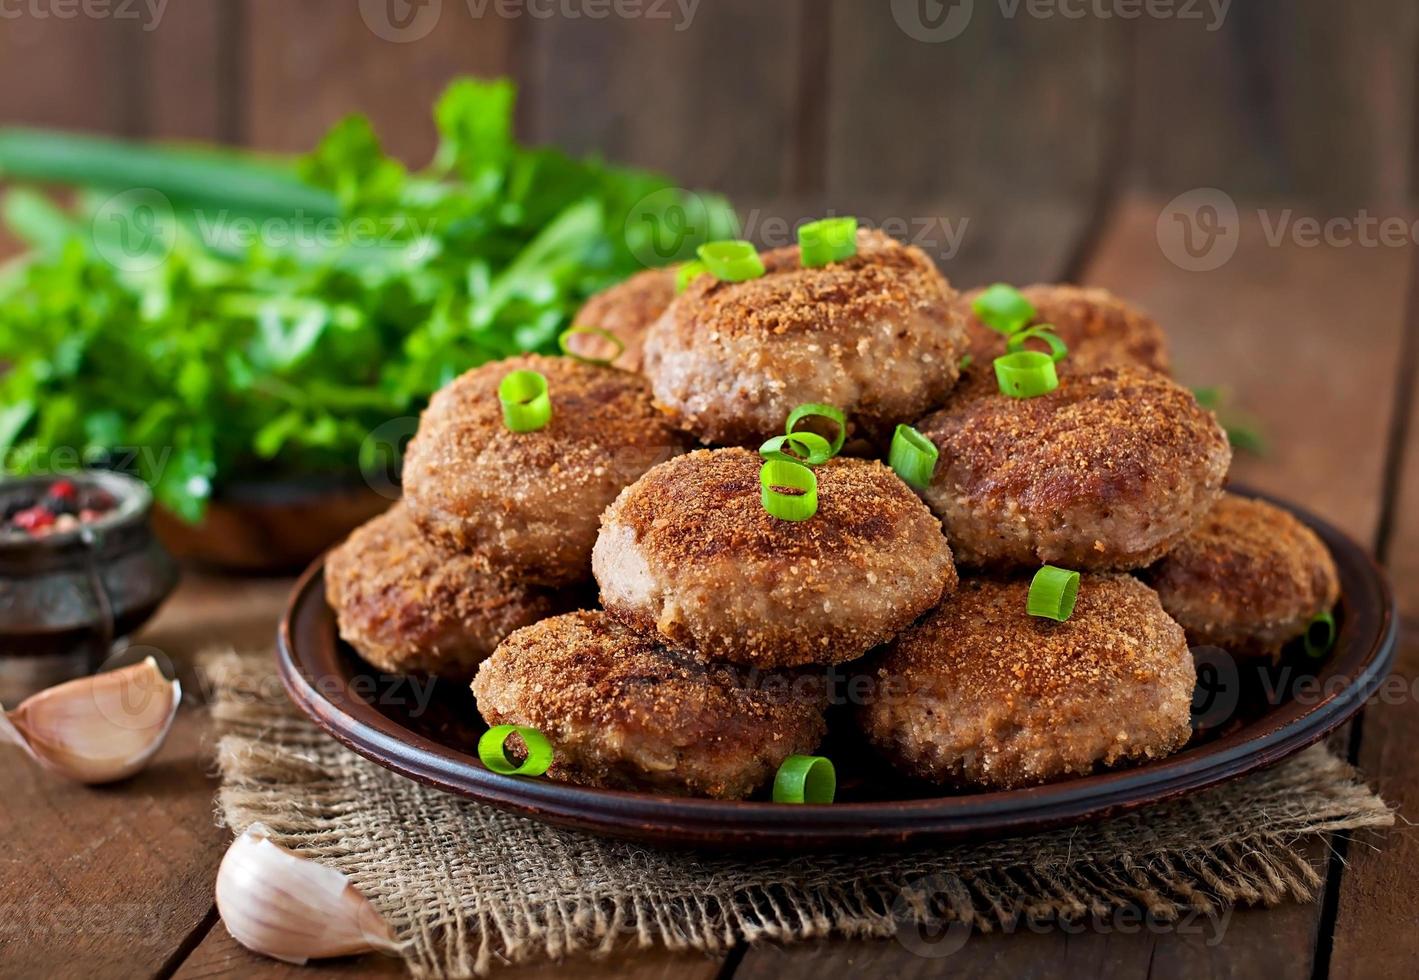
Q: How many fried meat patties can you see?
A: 10